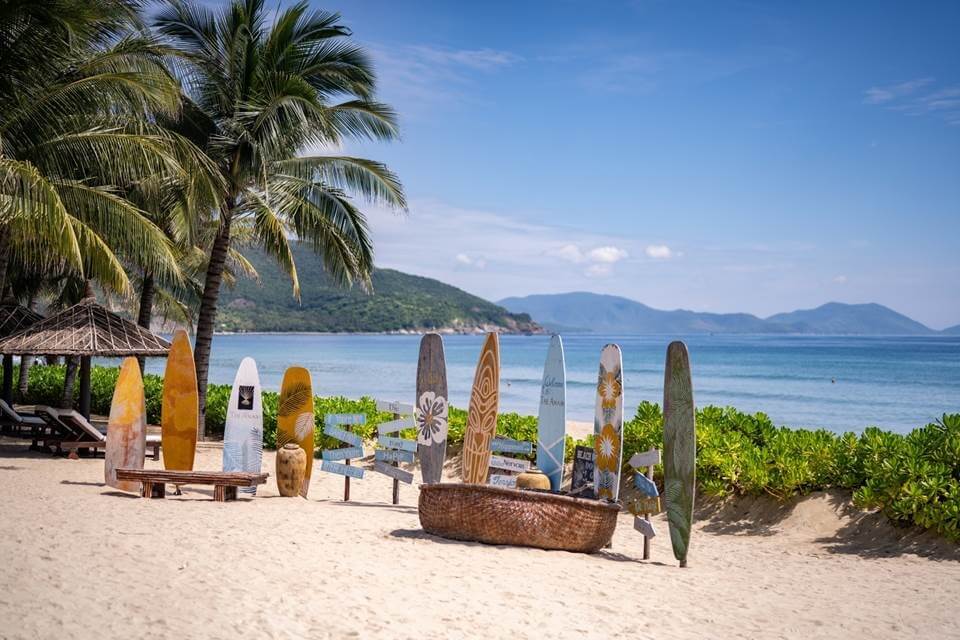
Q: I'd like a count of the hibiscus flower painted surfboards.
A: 2